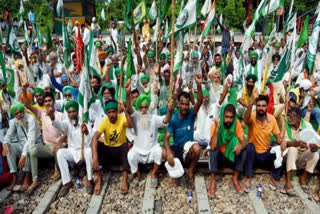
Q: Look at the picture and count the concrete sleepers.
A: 7